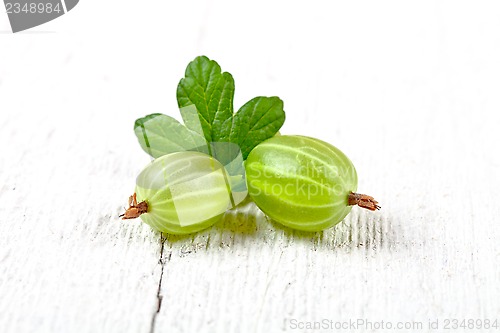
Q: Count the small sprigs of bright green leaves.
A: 1